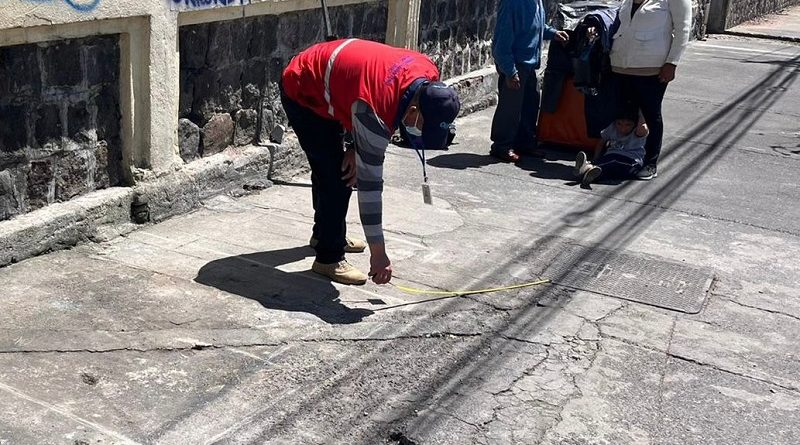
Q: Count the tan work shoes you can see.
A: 2